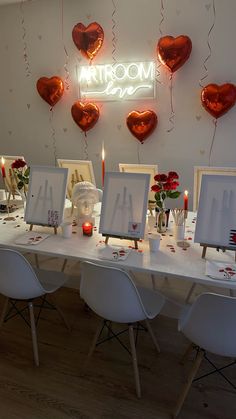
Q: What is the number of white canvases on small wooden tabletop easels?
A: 7